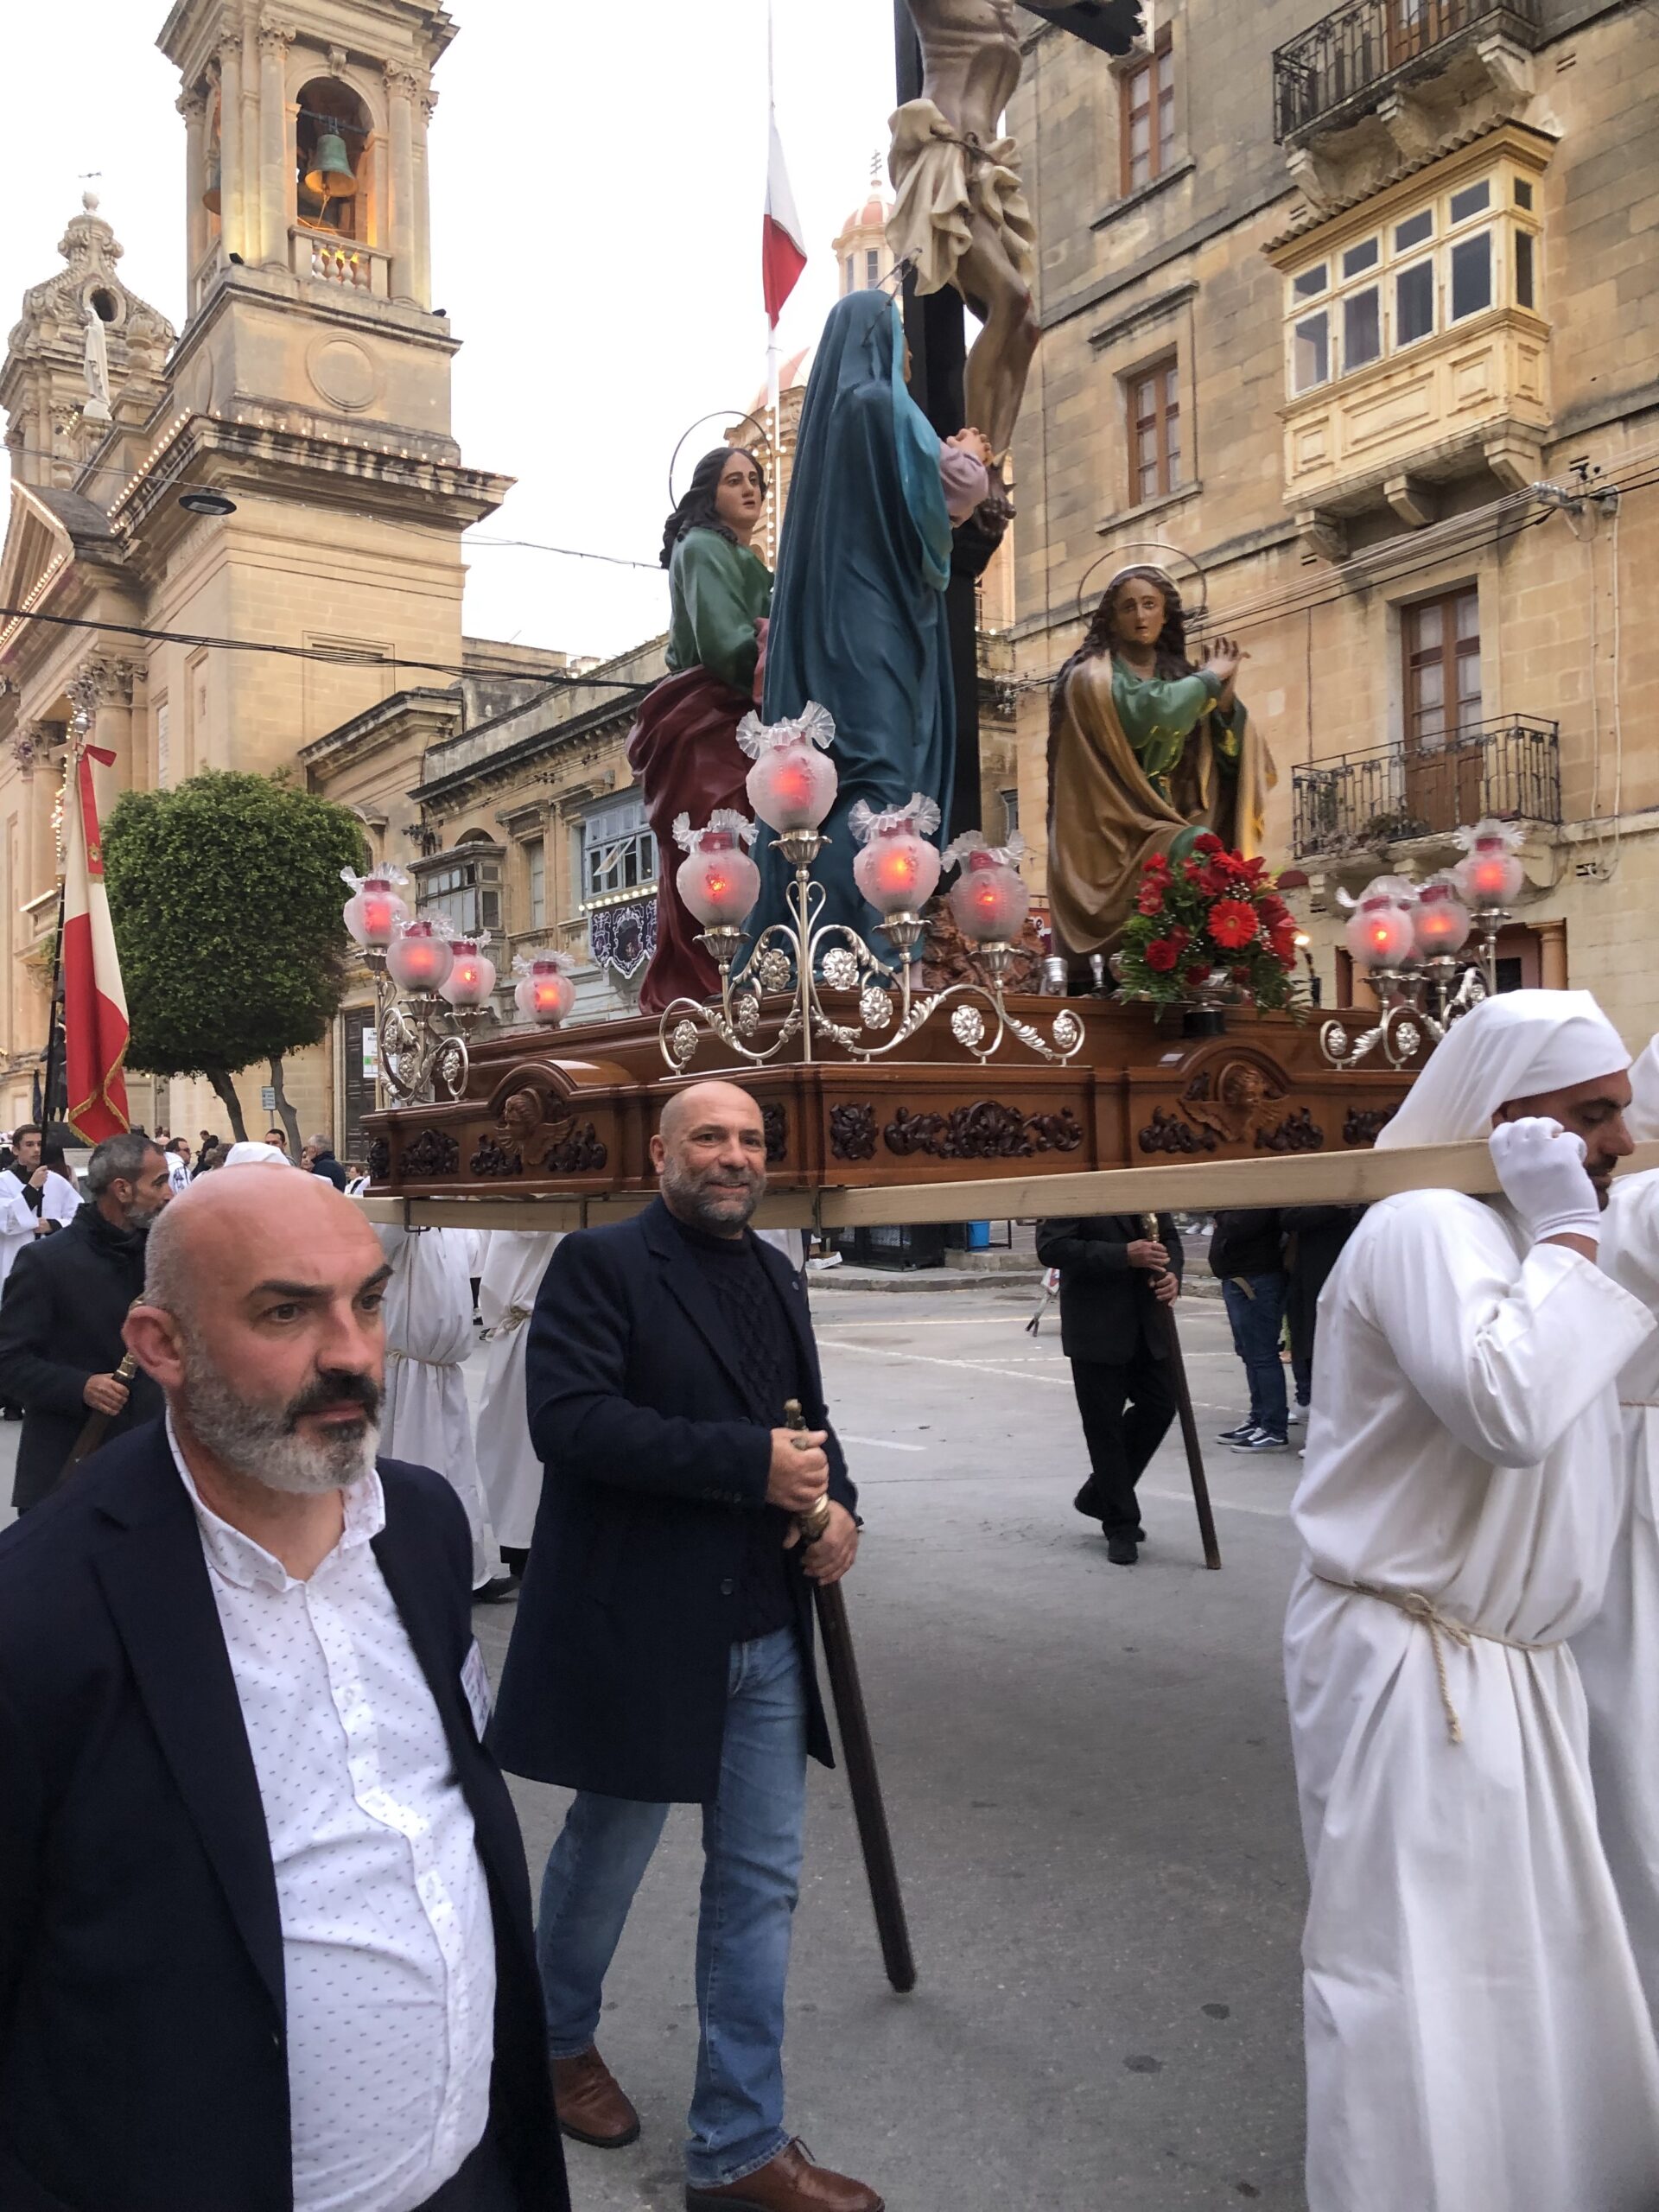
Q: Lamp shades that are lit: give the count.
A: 11